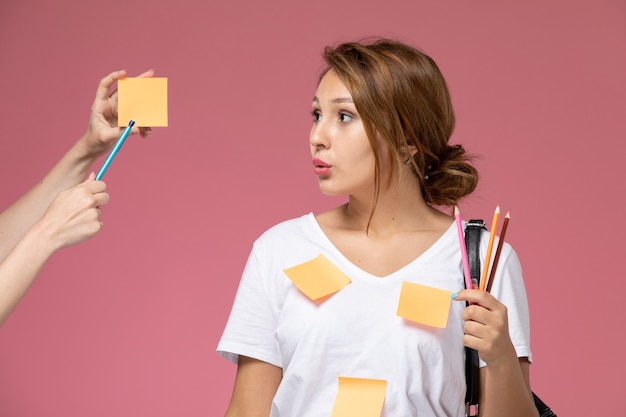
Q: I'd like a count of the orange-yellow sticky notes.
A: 4